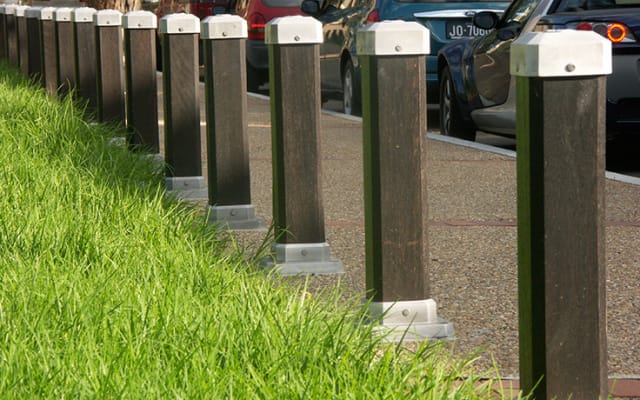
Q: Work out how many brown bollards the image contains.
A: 14